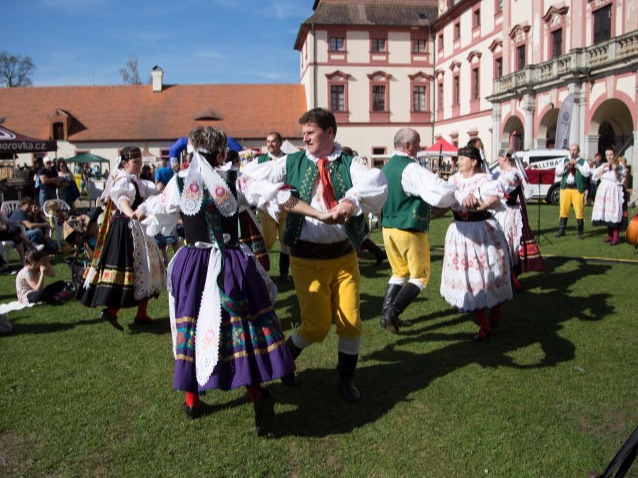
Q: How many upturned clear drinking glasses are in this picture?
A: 0